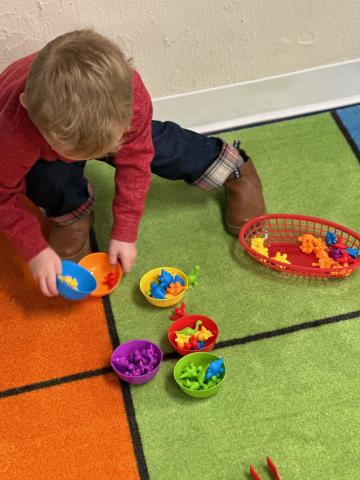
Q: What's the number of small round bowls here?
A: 6